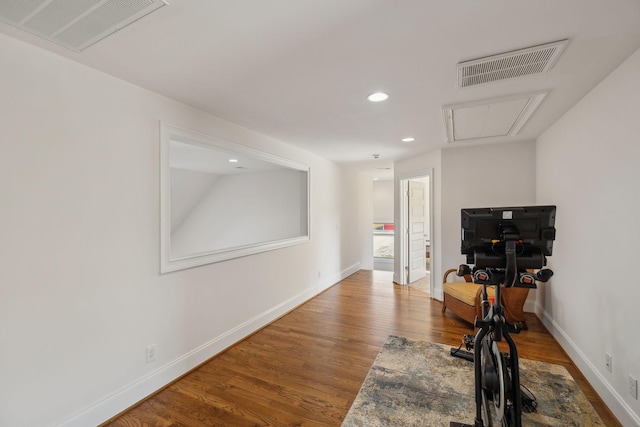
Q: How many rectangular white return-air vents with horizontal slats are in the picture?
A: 2